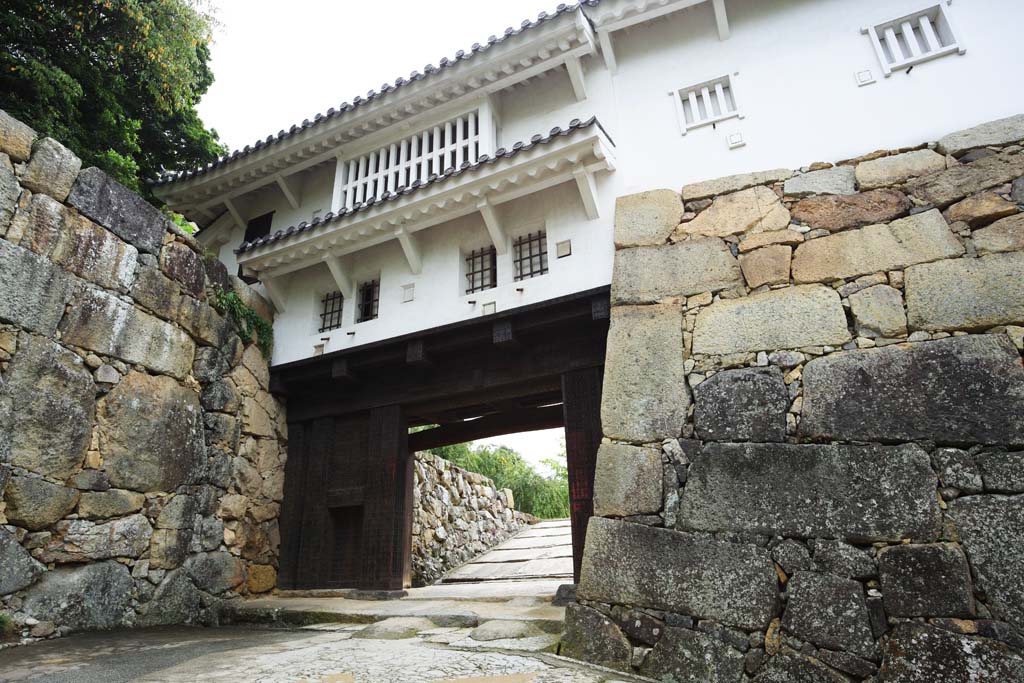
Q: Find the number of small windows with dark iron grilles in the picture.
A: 4